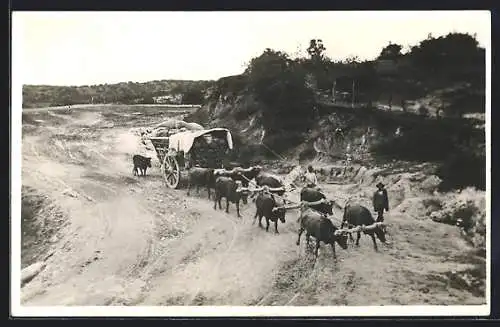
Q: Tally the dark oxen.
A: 9